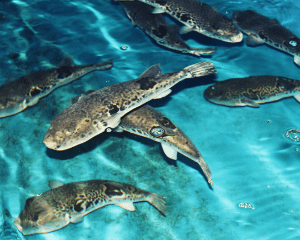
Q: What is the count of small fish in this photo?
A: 8